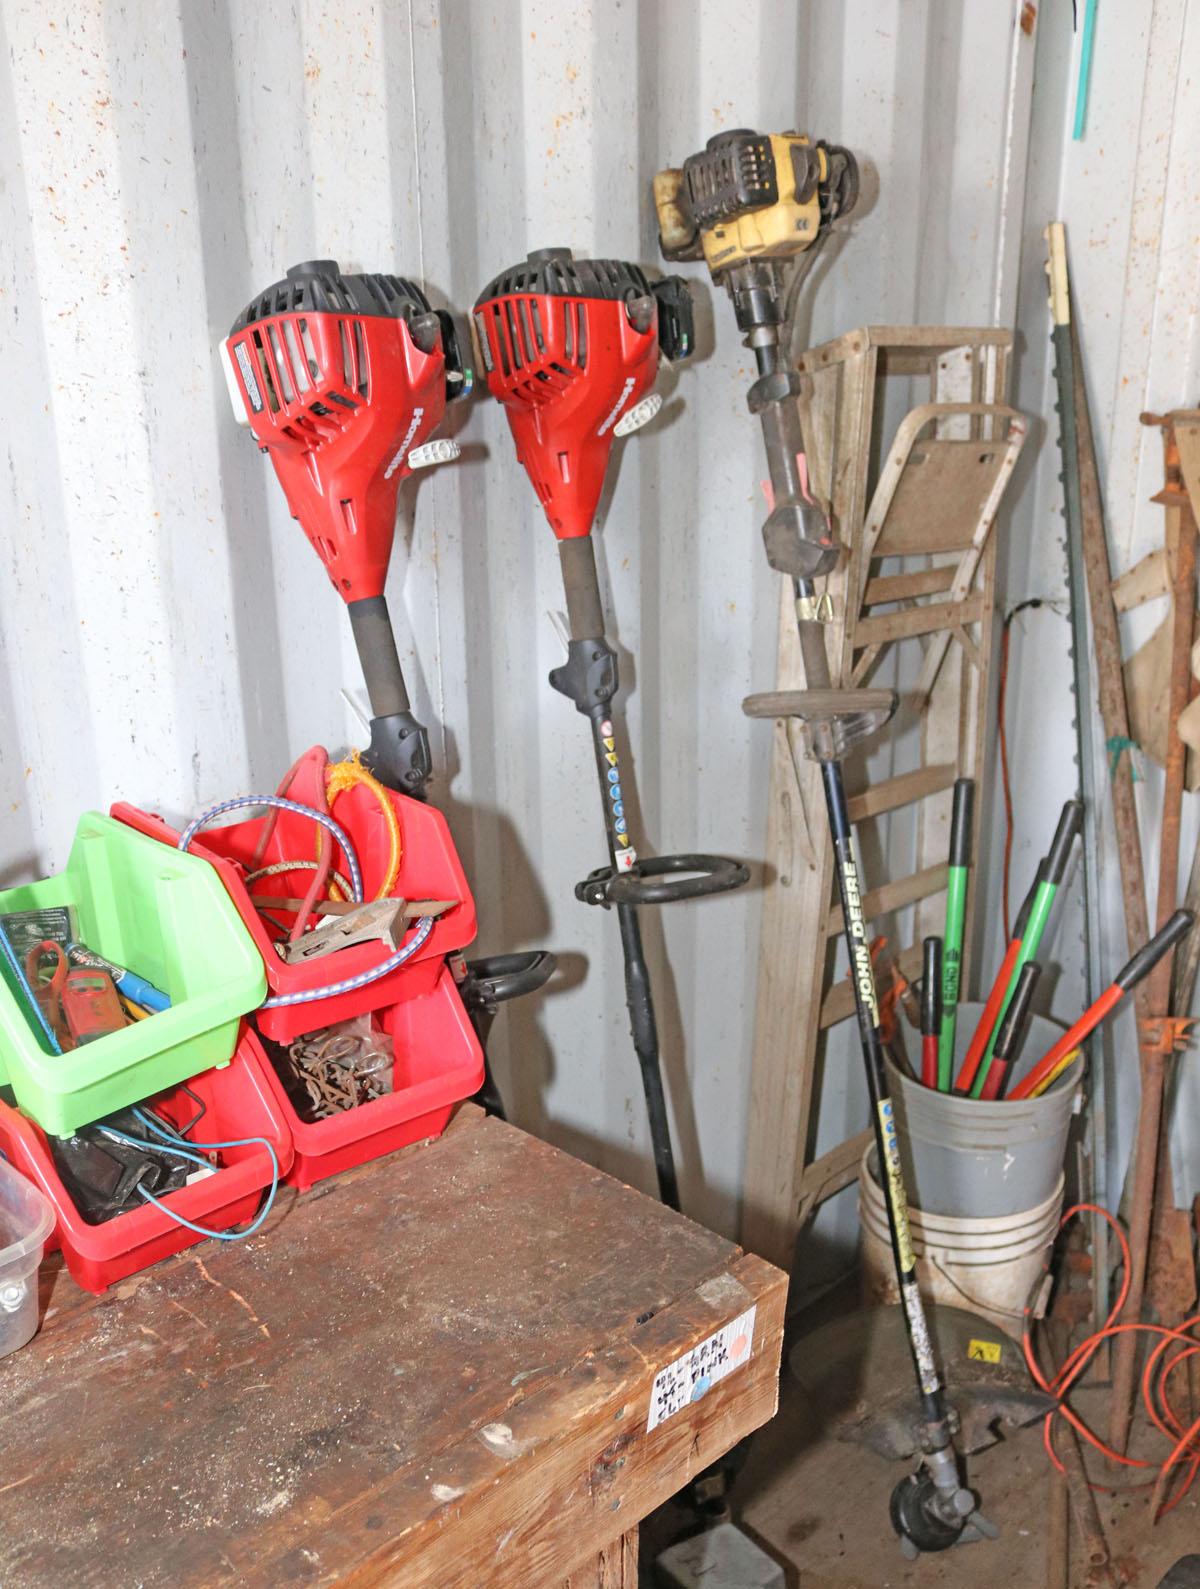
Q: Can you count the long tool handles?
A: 6